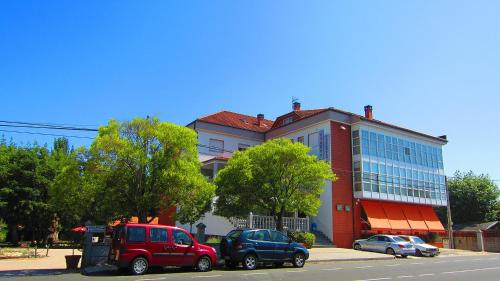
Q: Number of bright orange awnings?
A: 4